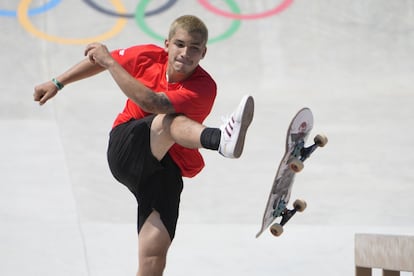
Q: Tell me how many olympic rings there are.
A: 5